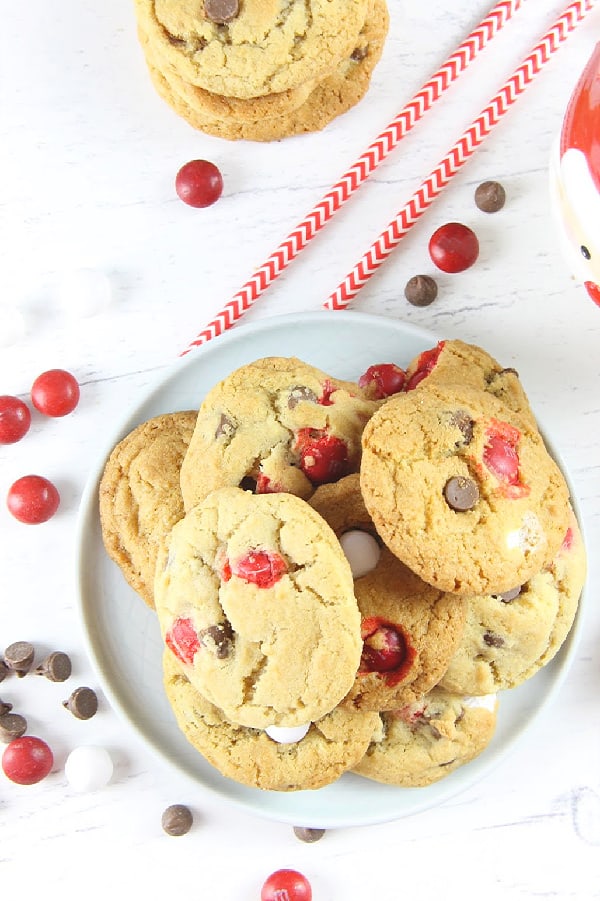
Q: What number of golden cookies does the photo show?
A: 12